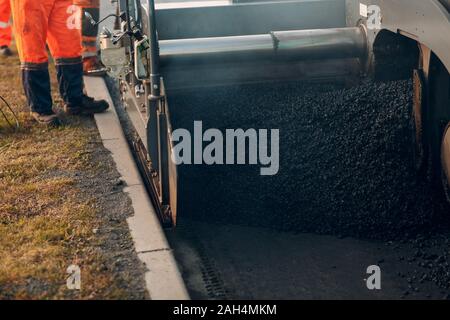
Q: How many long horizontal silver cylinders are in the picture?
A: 1